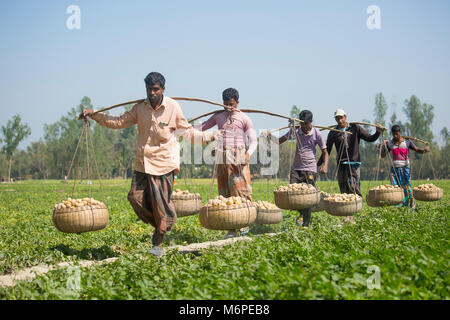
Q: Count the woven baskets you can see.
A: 9